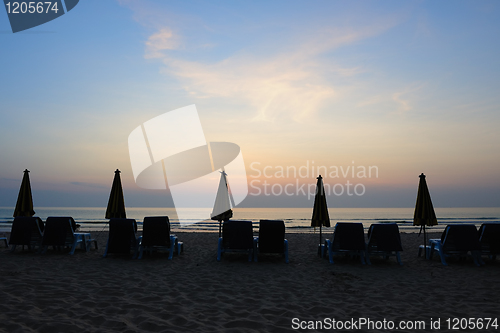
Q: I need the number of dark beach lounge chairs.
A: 10